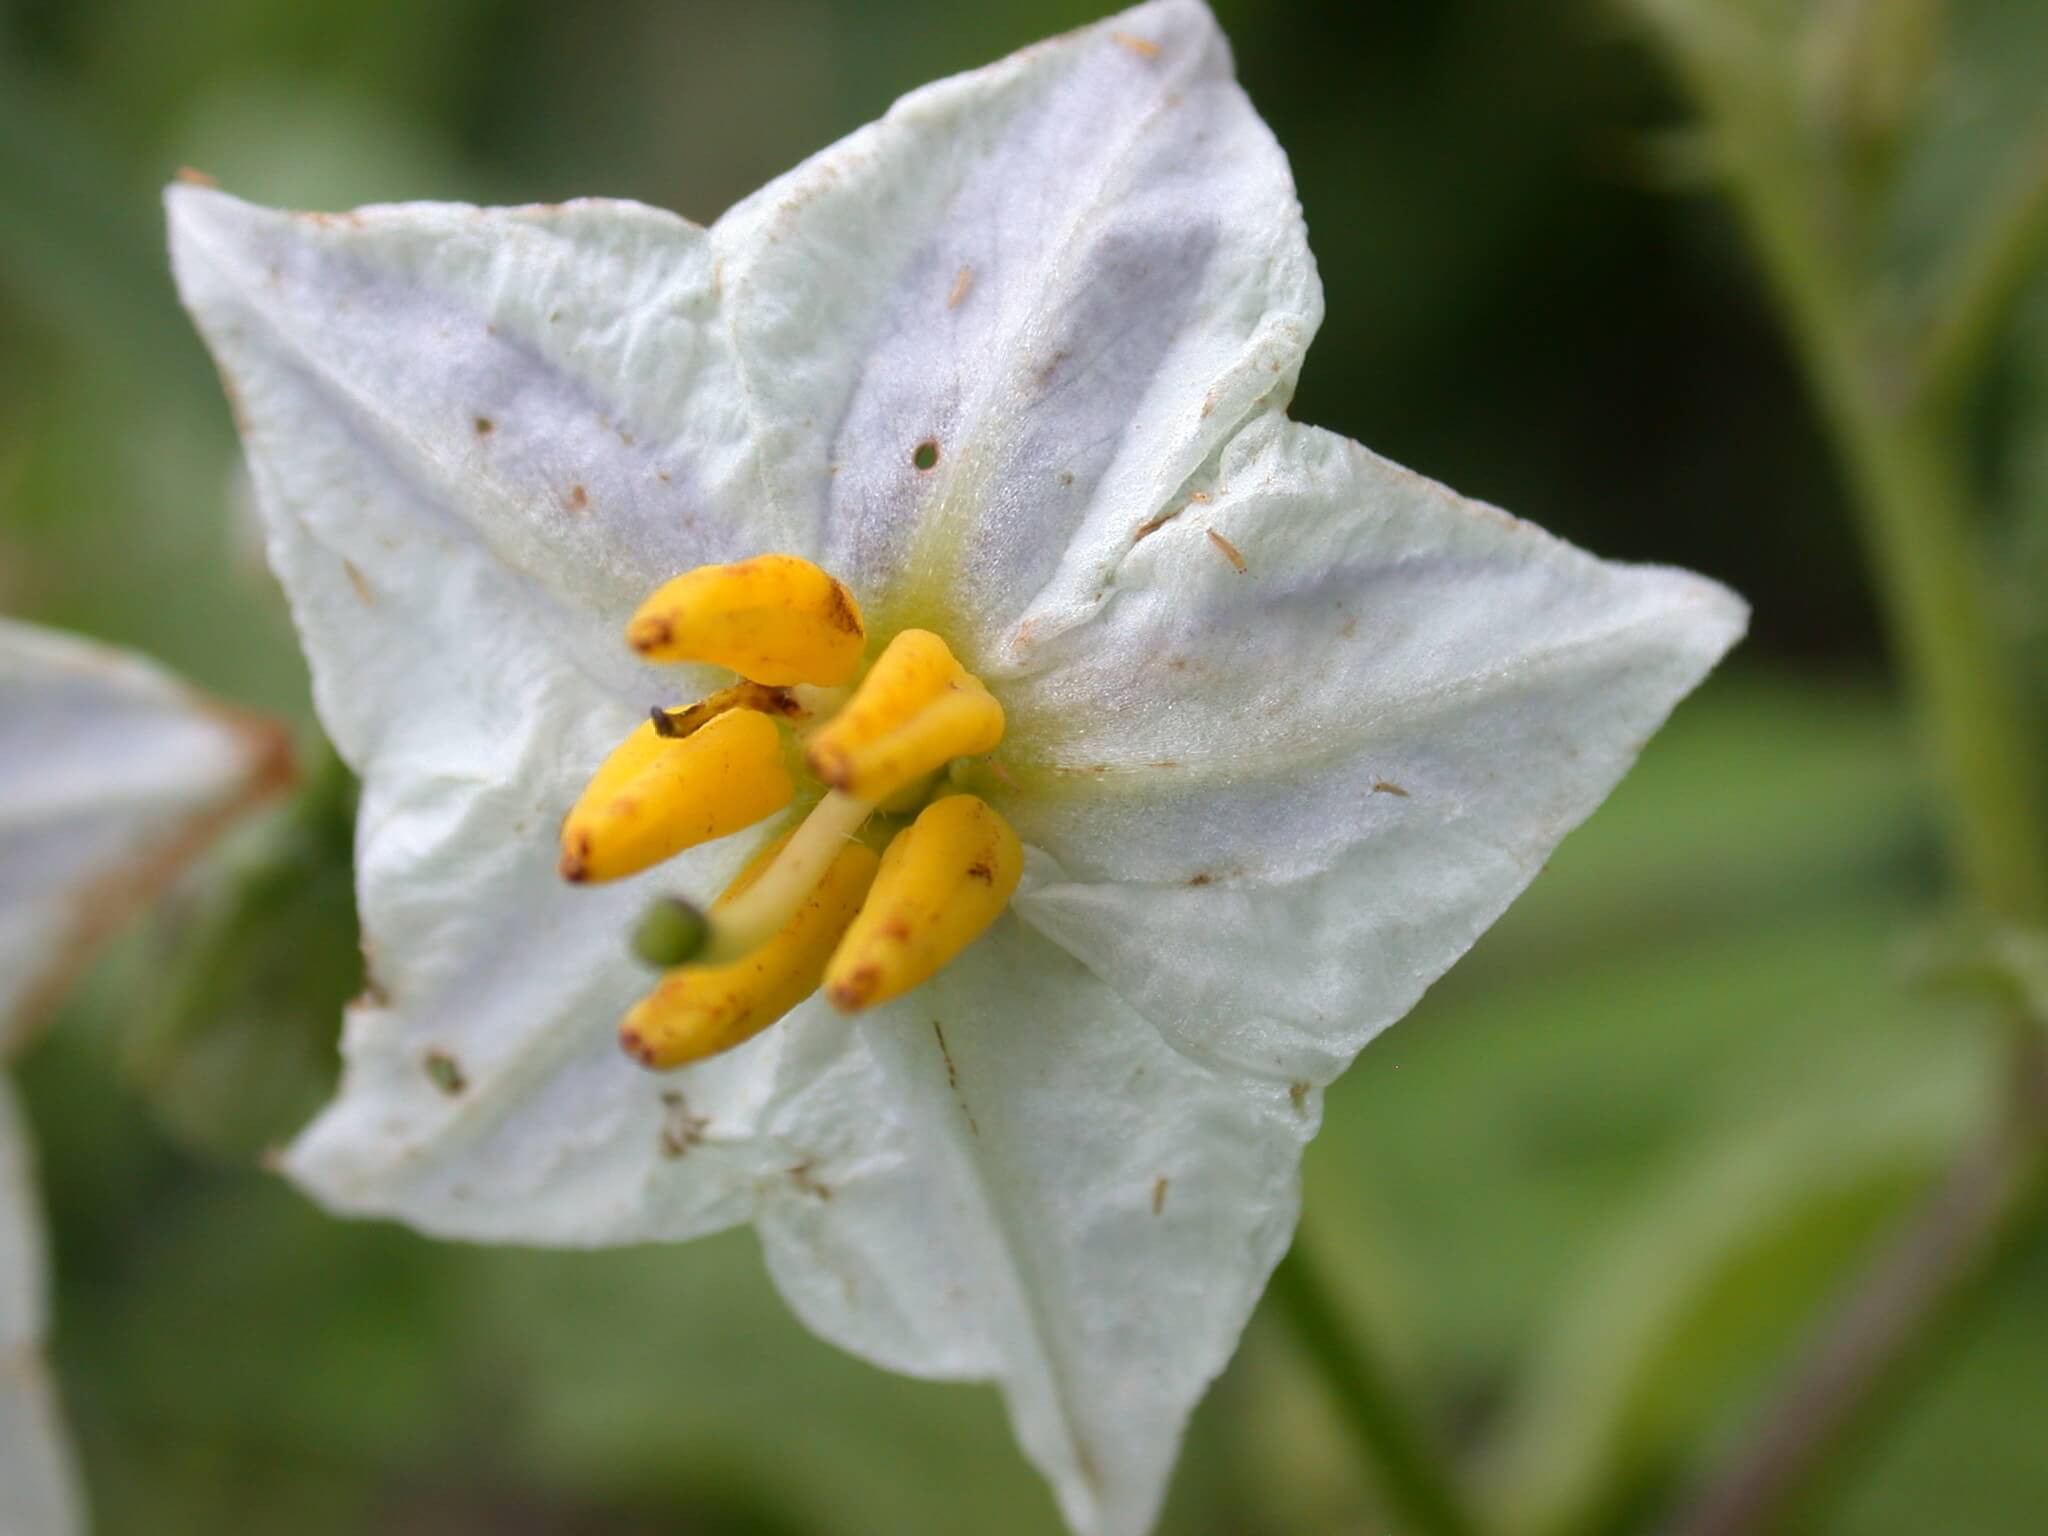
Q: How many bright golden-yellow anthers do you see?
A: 5